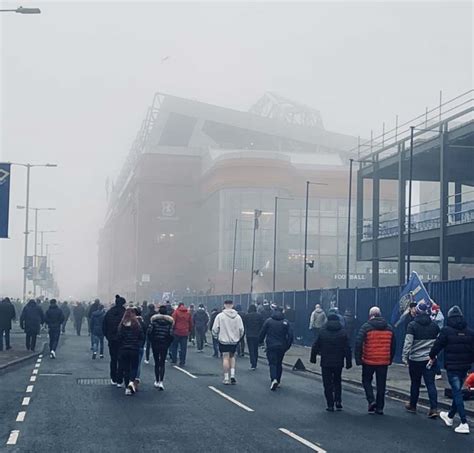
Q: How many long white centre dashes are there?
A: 3